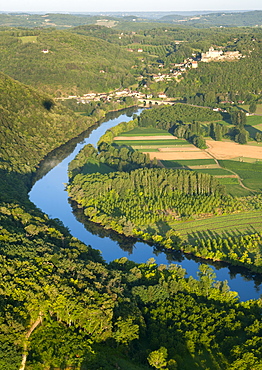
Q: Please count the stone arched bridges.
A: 1